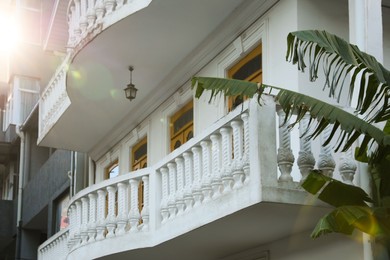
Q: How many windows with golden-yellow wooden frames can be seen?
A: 4